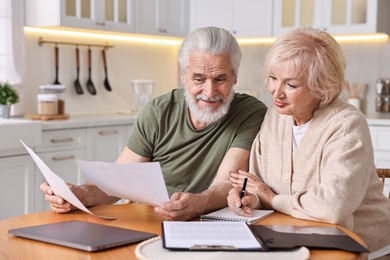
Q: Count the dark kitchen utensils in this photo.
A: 4